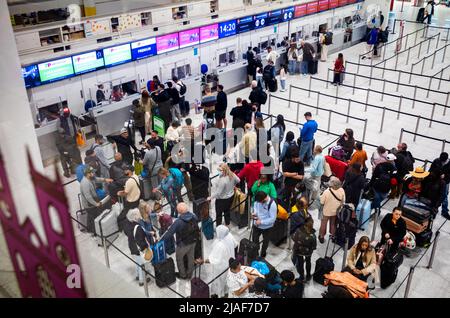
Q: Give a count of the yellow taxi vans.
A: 0